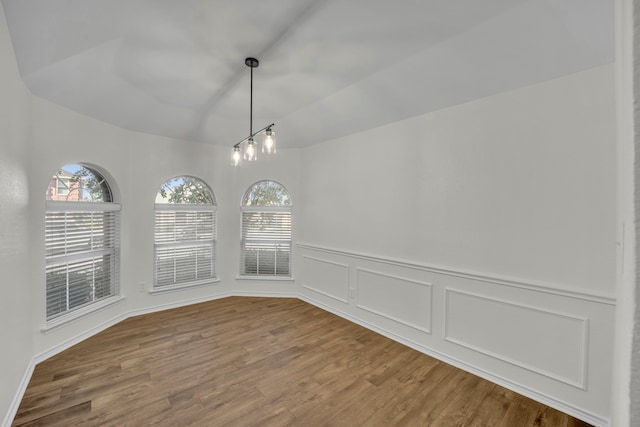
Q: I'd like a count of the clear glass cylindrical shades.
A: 3